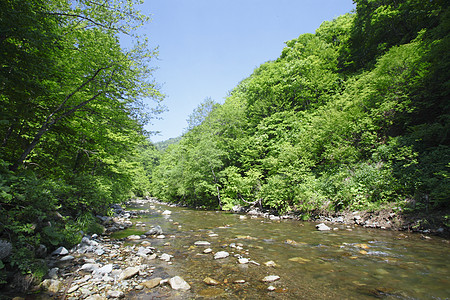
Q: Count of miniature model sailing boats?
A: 0